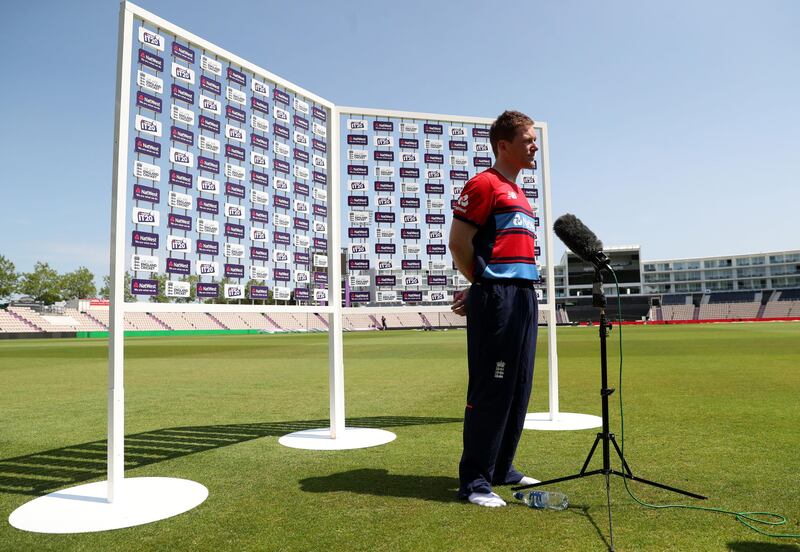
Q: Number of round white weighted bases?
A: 3